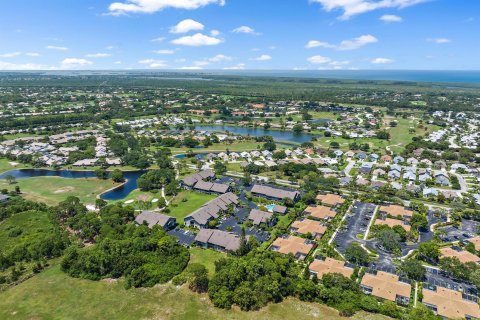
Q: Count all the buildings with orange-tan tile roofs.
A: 11